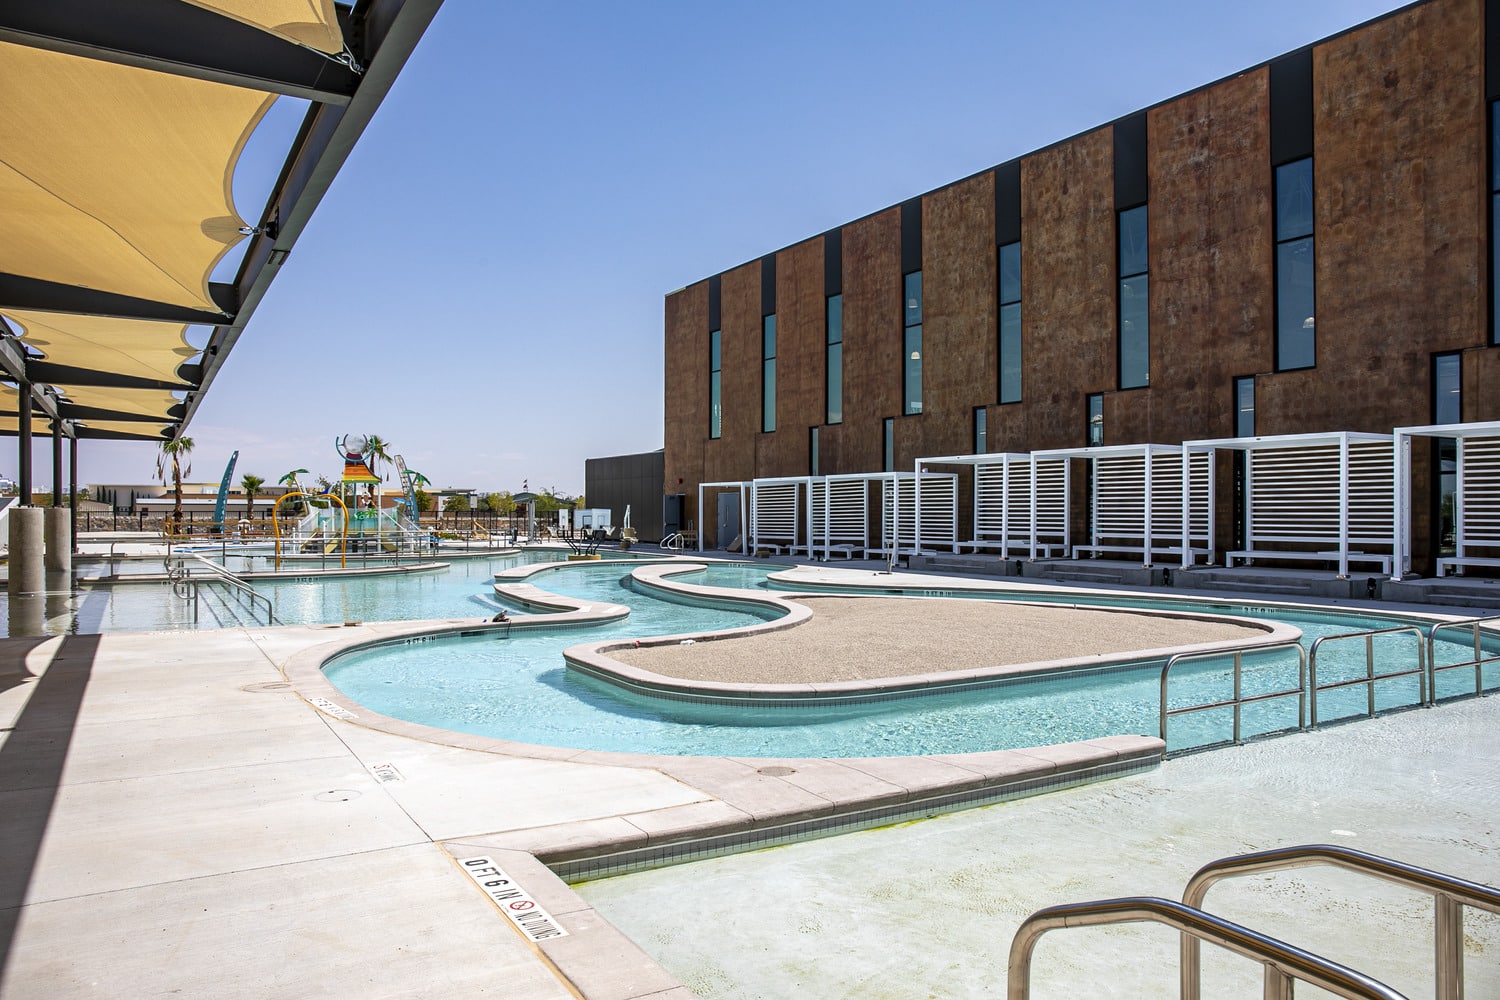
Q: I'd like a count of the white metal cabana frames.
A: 7